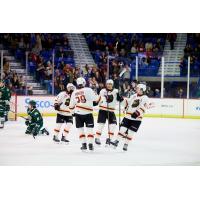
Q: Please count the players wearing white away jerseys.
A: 4